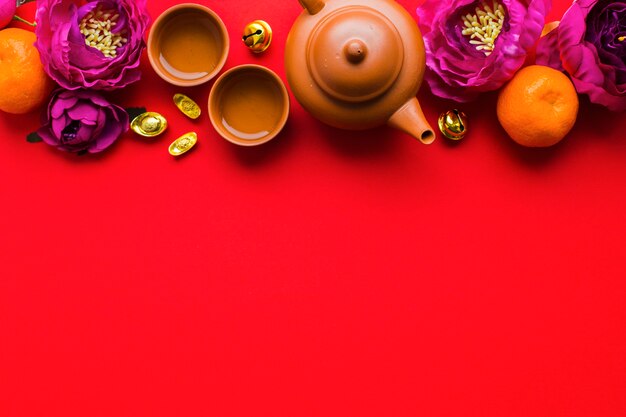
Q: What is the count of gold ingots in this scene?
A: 3